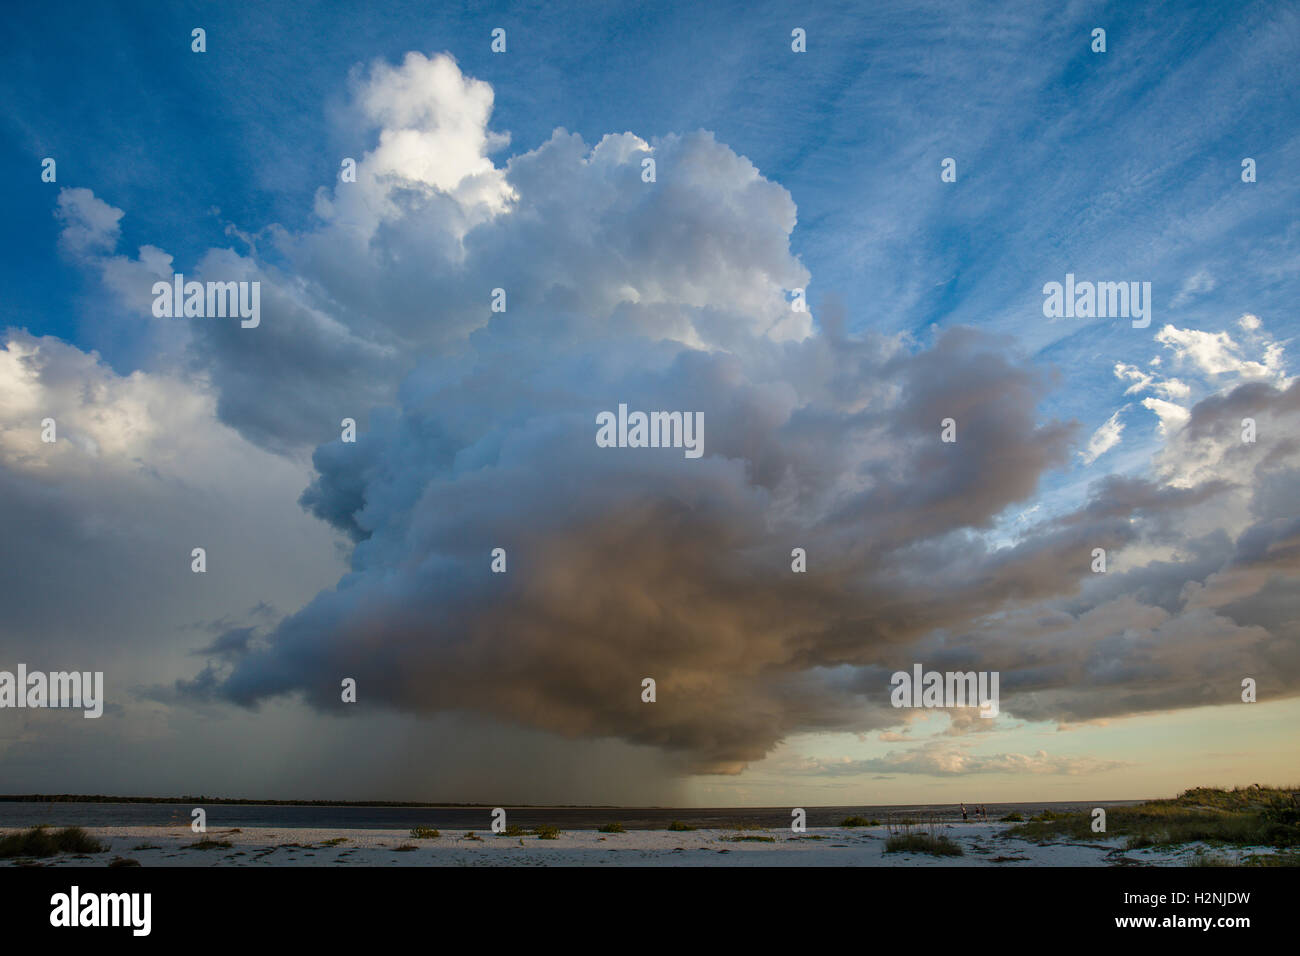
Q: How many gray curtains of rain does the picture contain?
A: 1